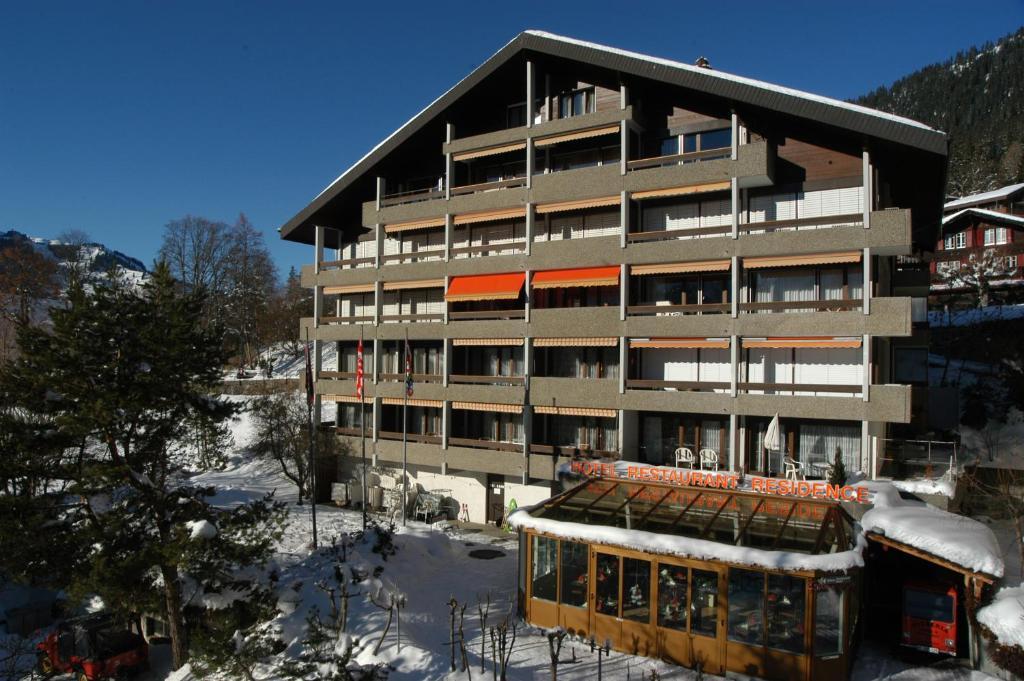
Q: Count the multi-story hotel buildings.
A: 1